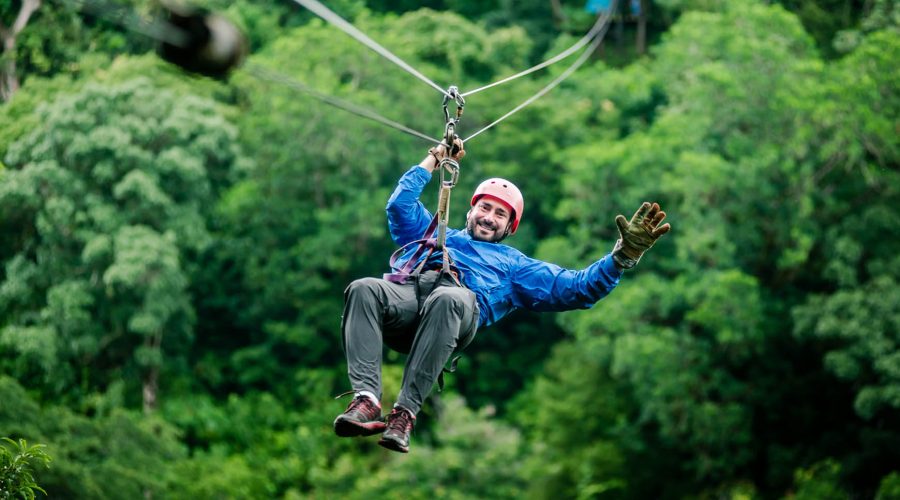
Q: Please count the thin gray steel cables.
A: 2